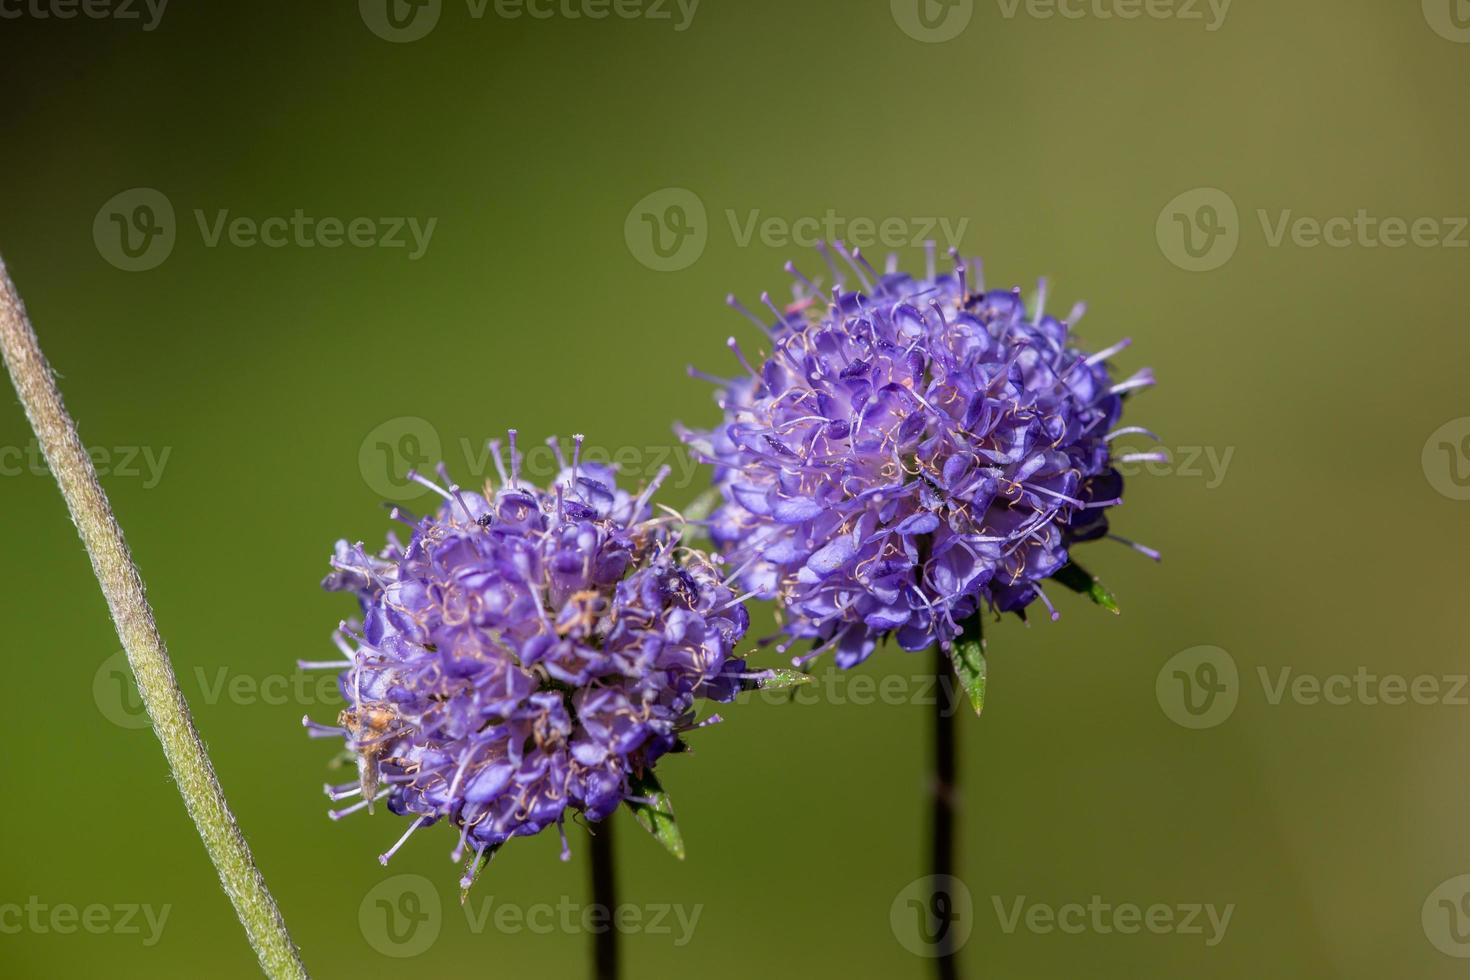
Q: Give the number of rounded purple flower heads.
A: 2